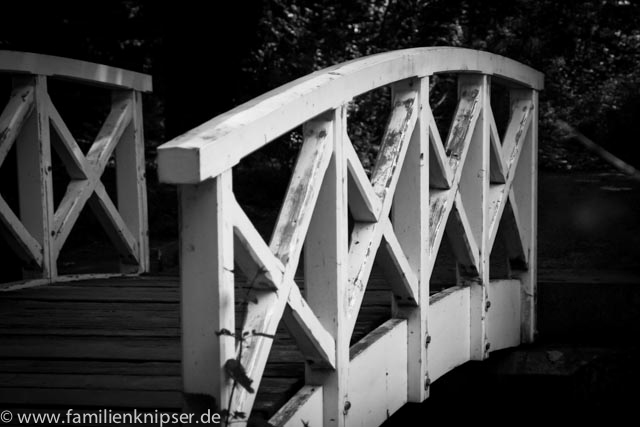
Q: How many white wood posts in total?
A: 7